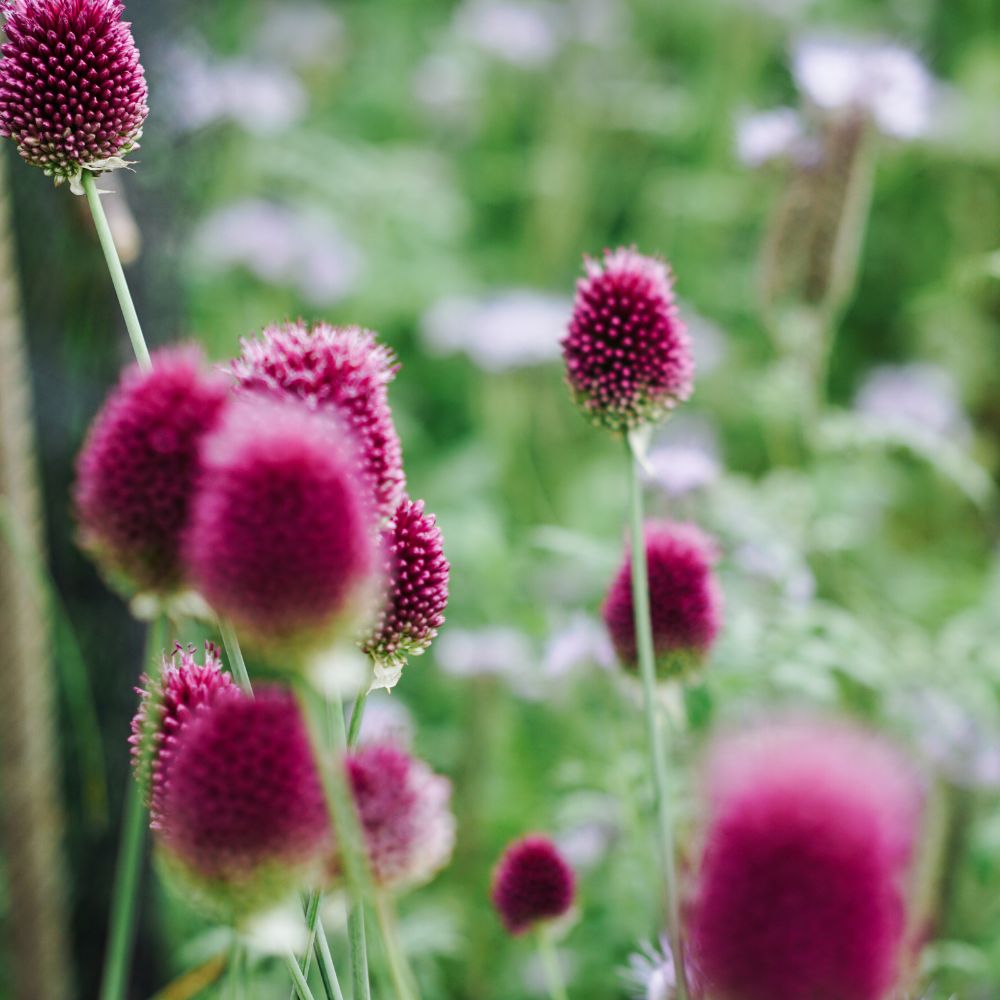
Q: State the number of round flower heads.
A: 12